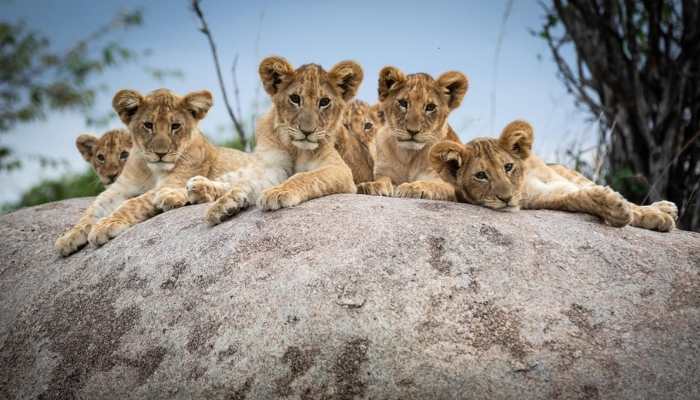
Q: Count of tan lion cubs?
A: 6